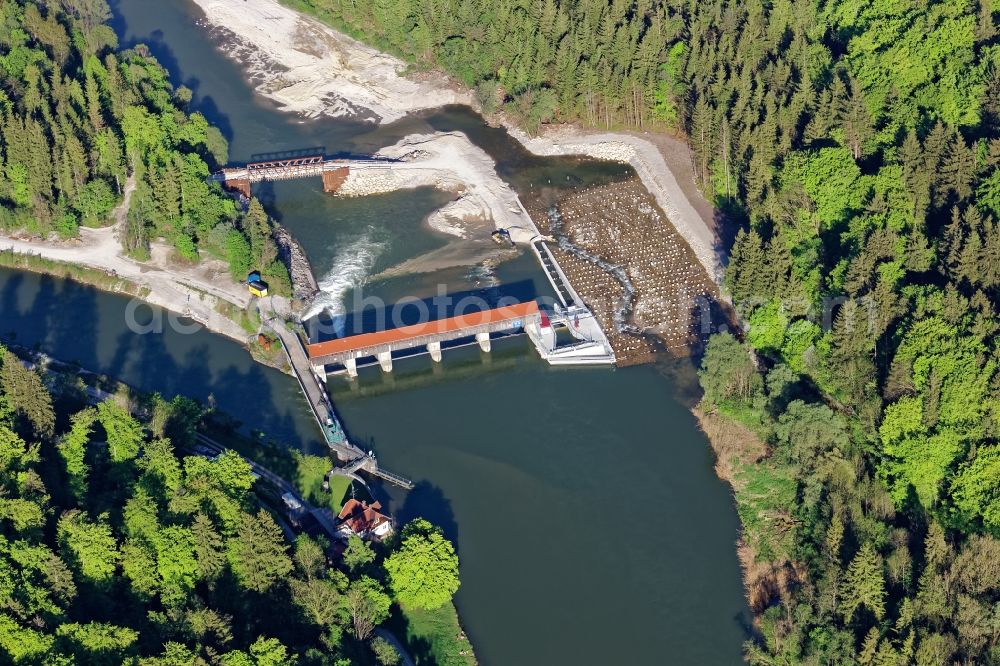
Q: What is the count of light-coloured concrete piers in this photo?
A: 5